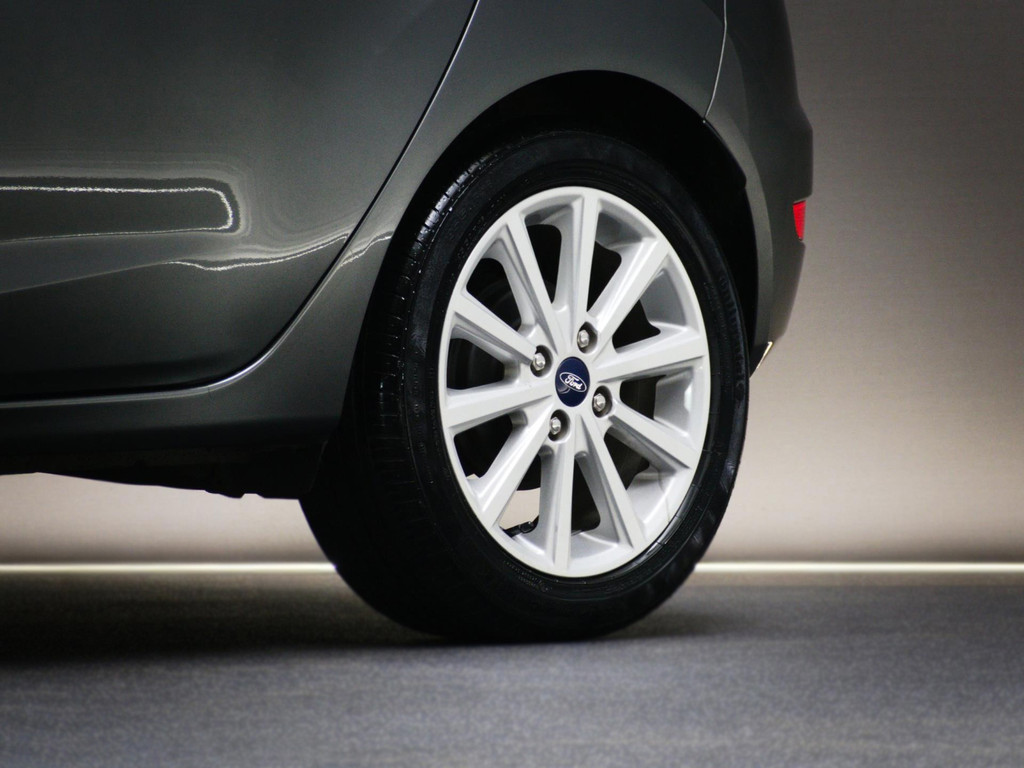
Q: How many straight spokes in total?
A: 10